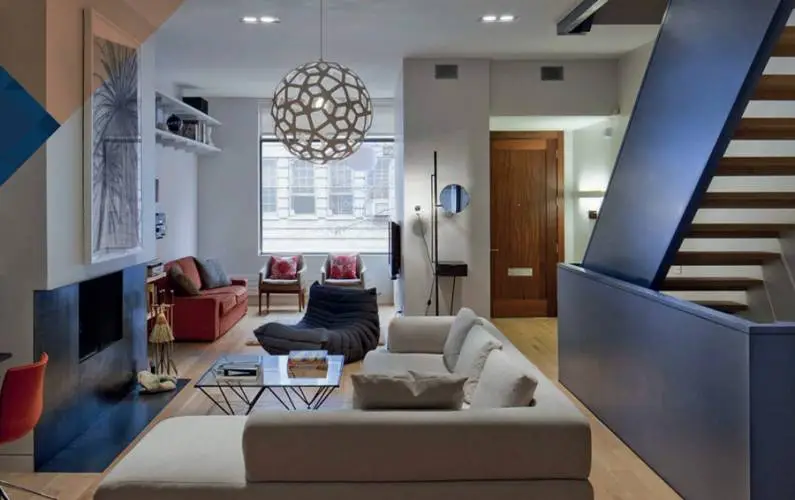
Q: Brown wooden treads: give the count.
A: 9